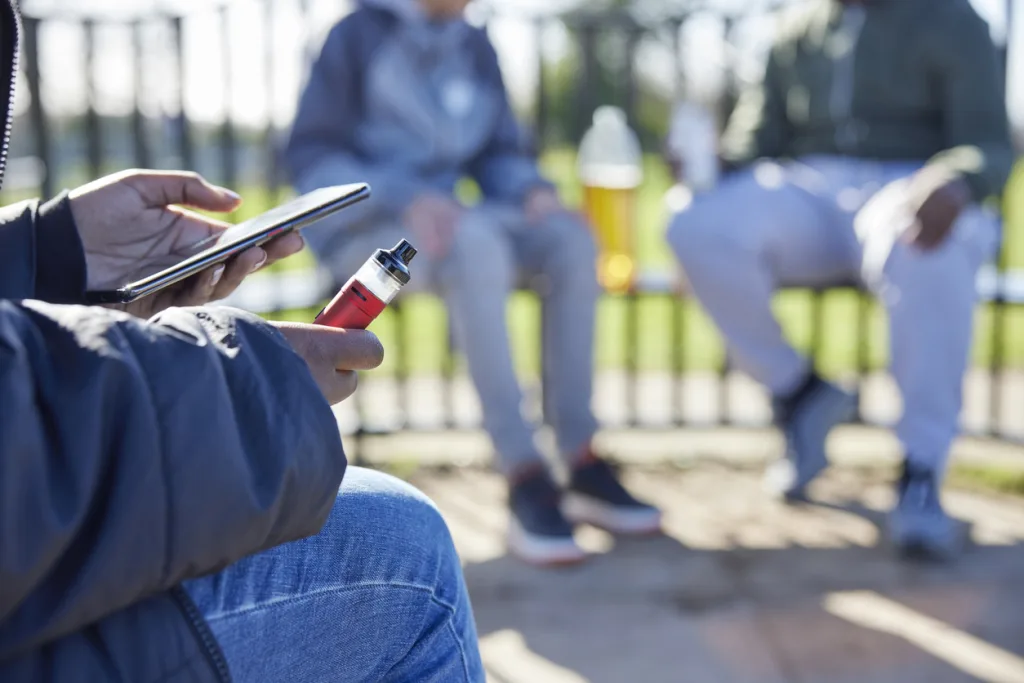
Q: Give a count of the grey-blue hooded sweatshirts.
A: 1